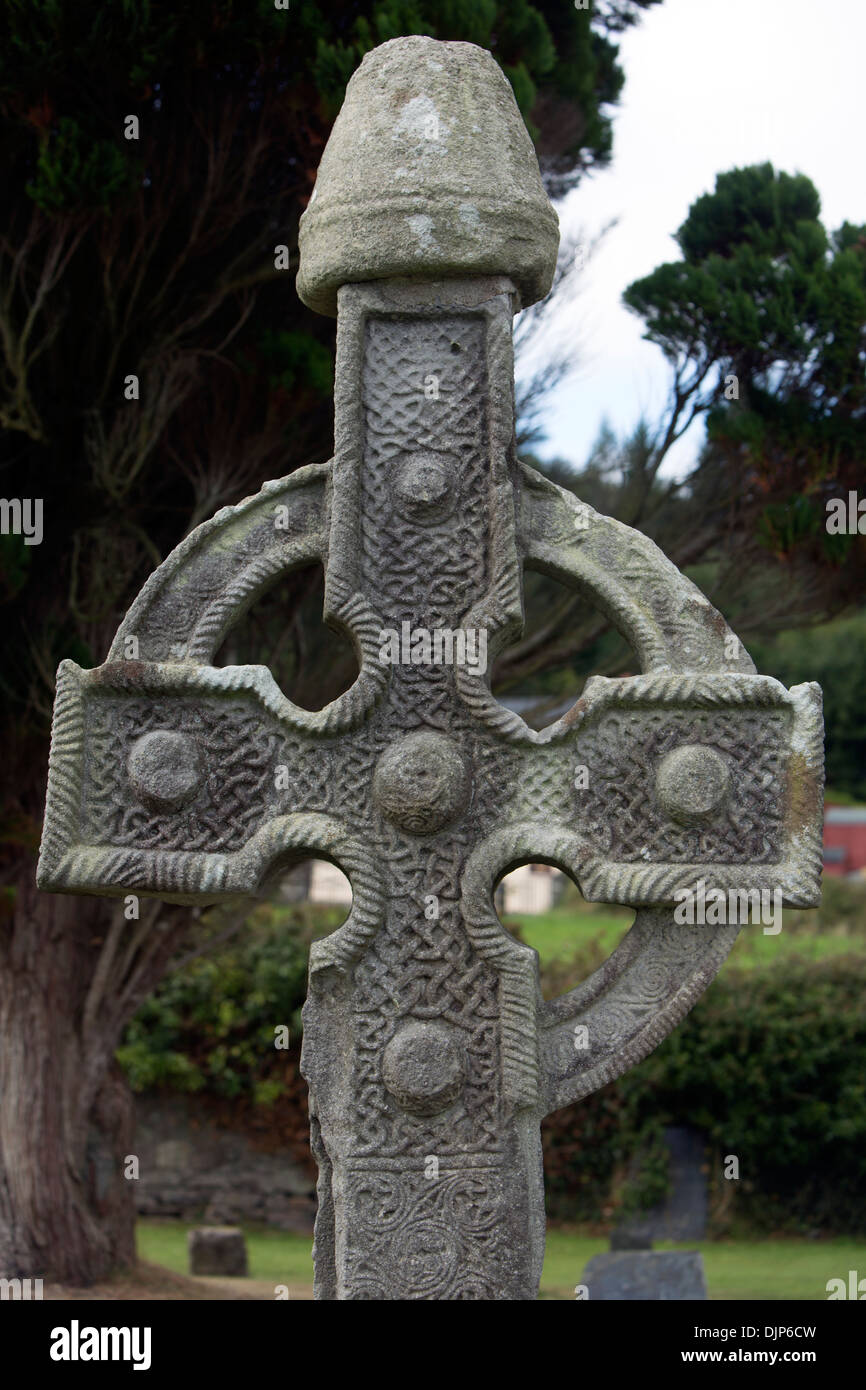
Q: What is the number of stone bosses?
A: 5